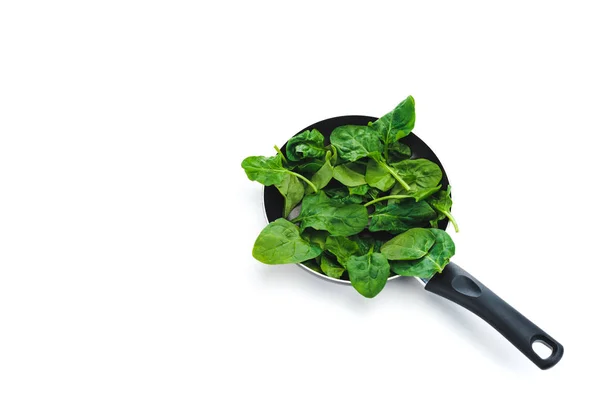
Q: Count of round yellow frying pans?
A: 0